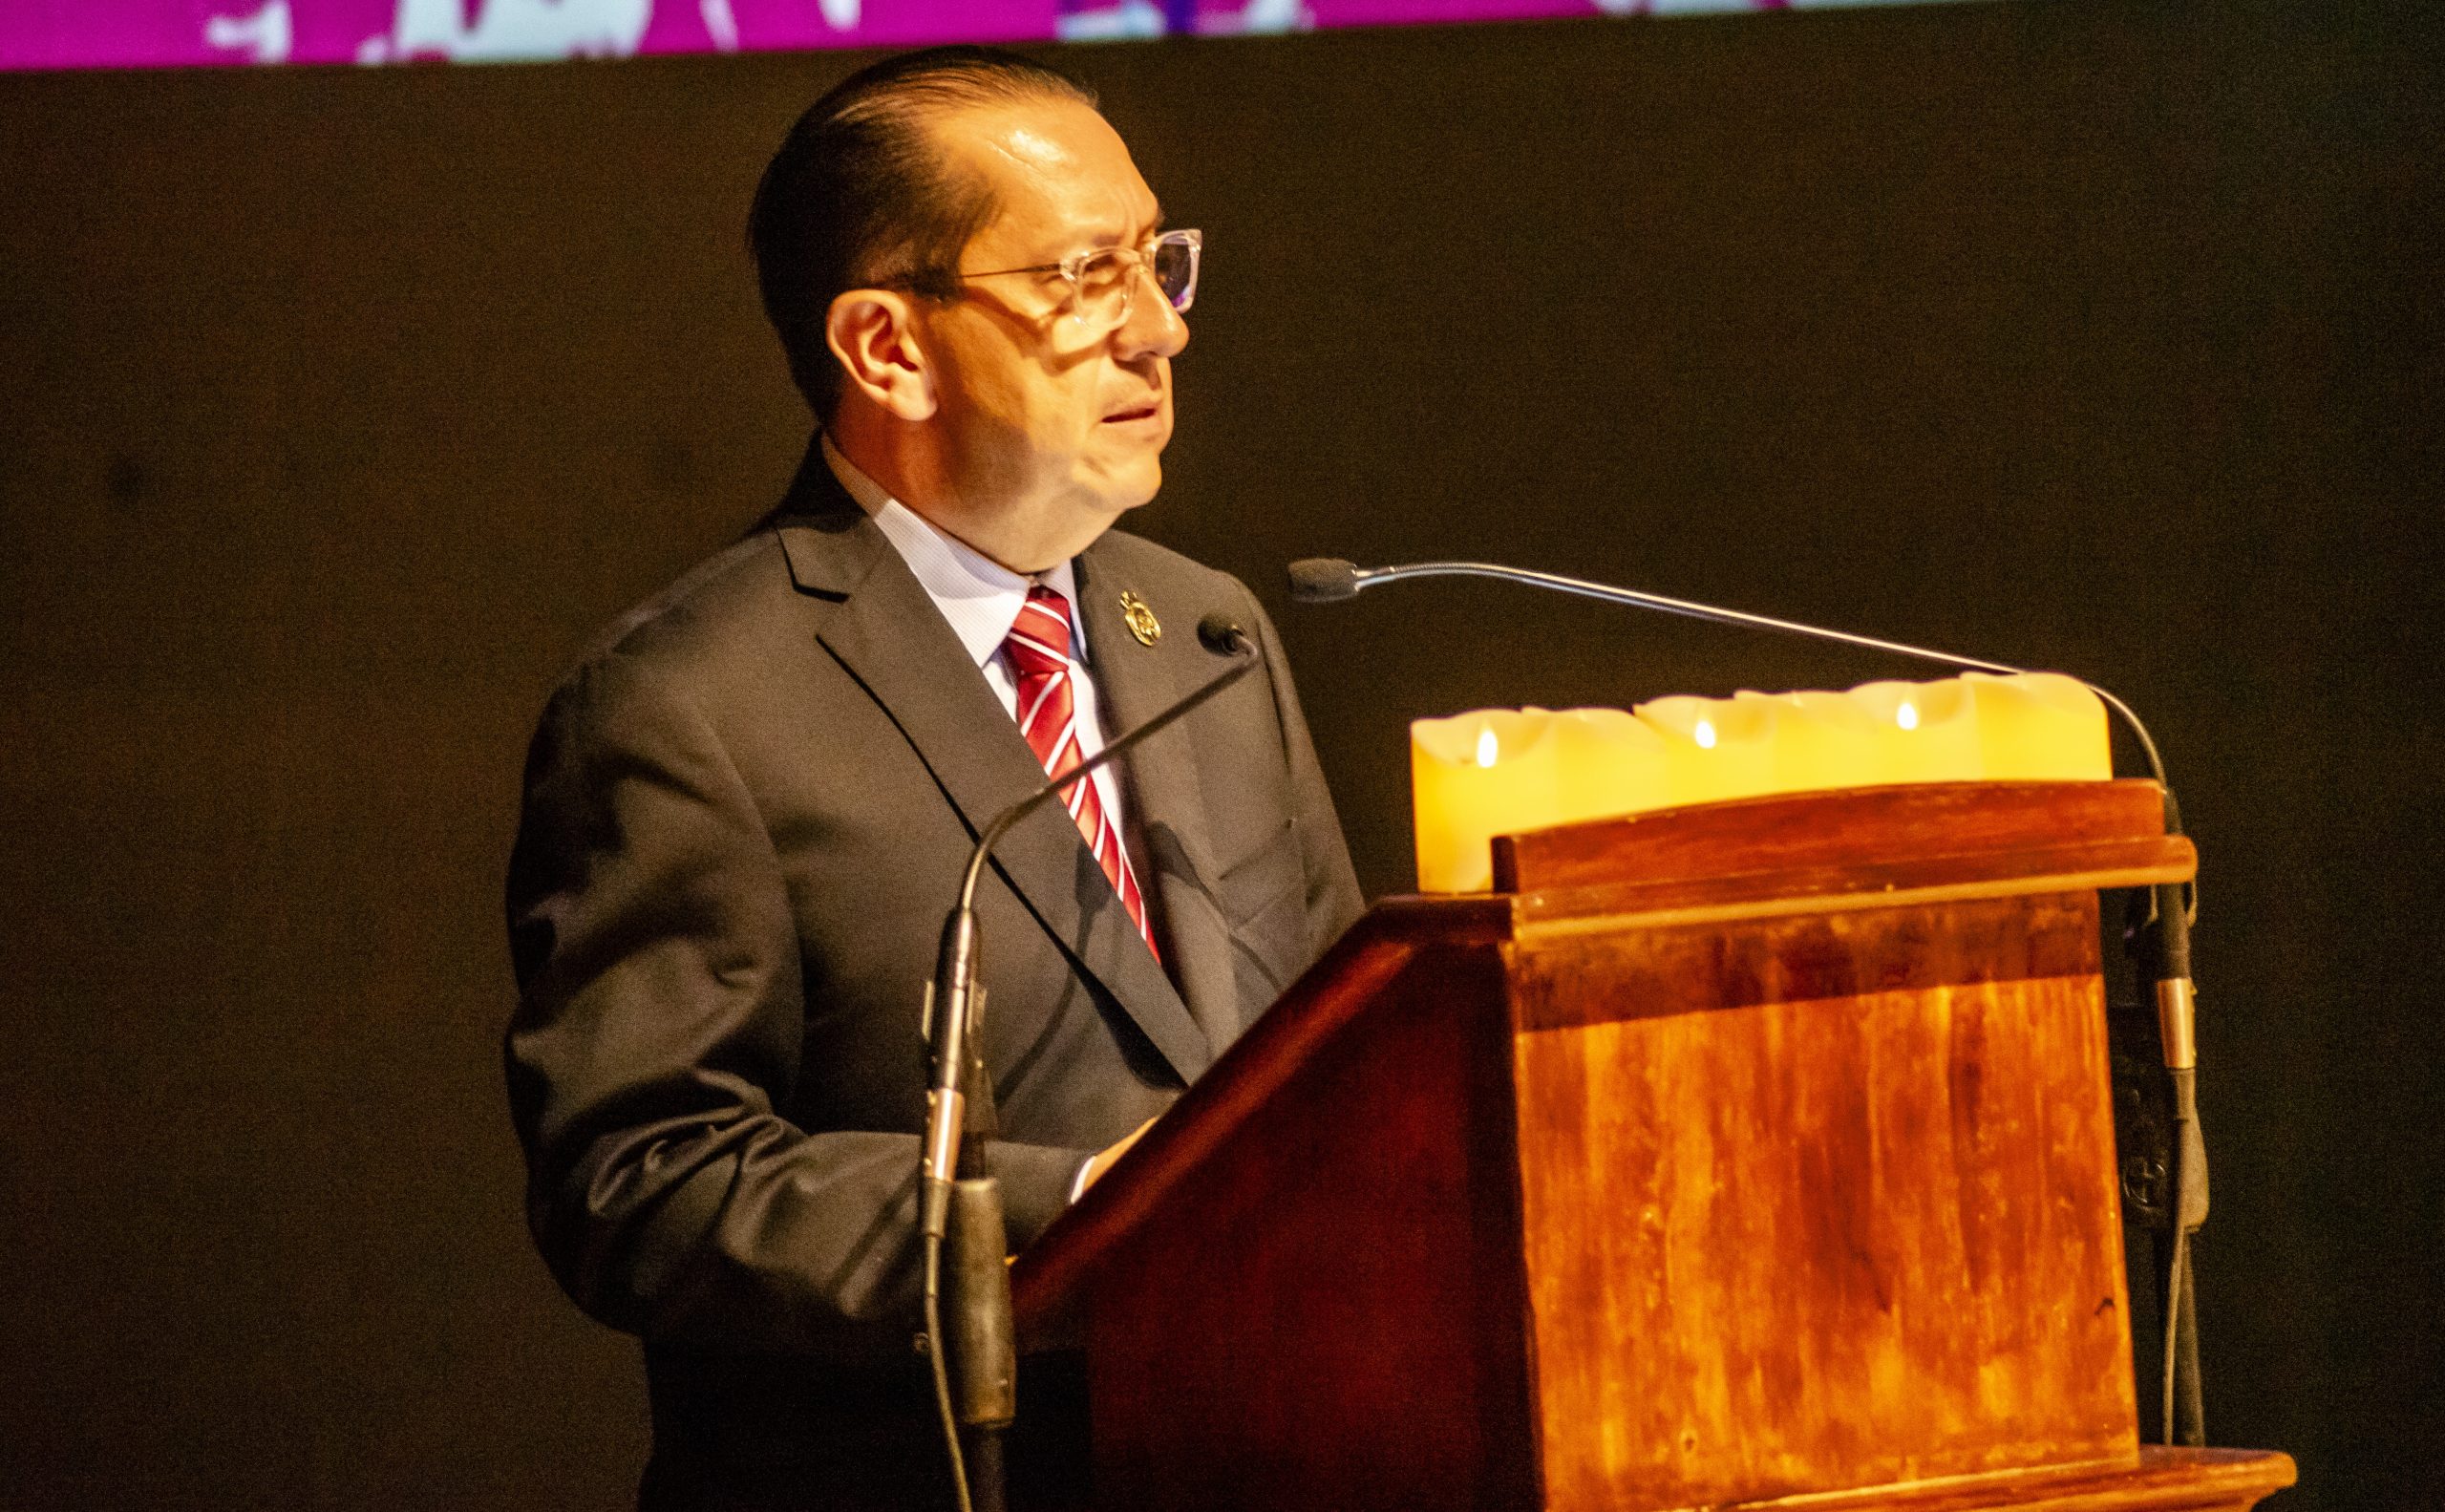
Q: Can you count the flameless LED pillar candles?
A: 6